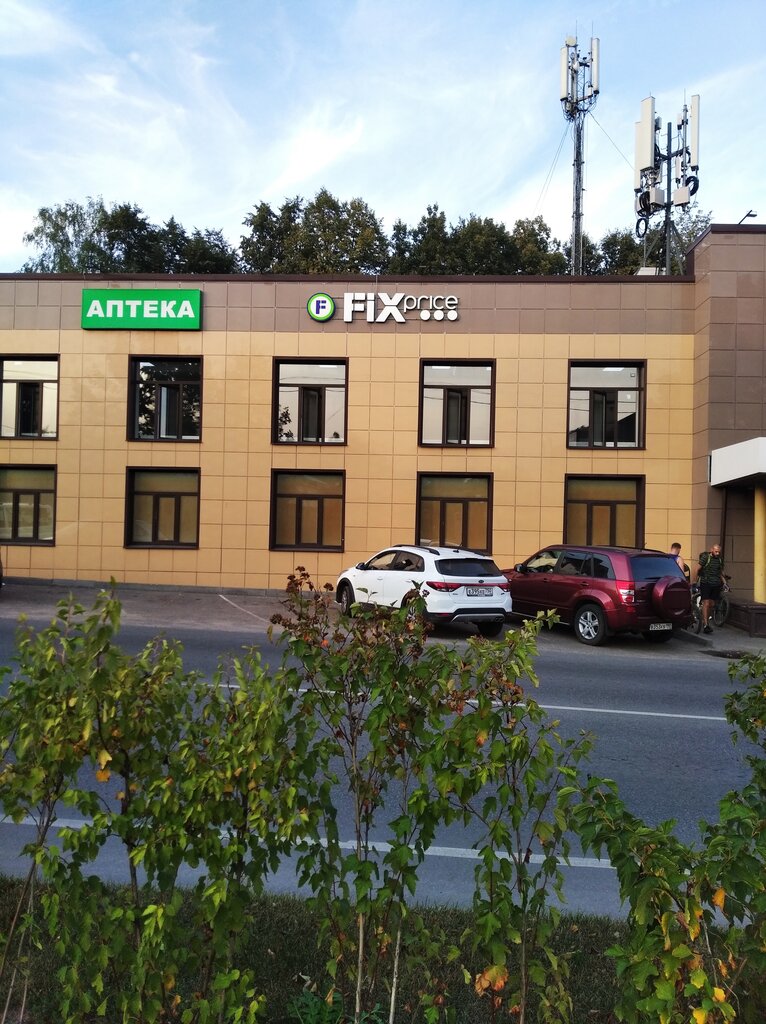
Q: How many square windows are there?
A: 10